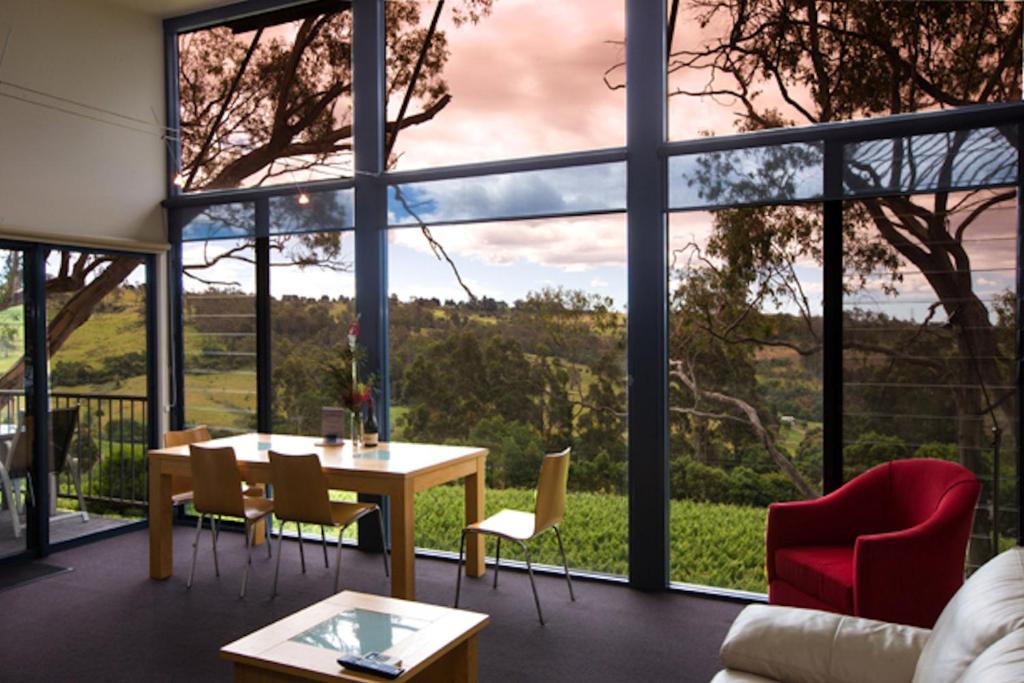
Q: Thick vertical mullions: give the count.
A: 2